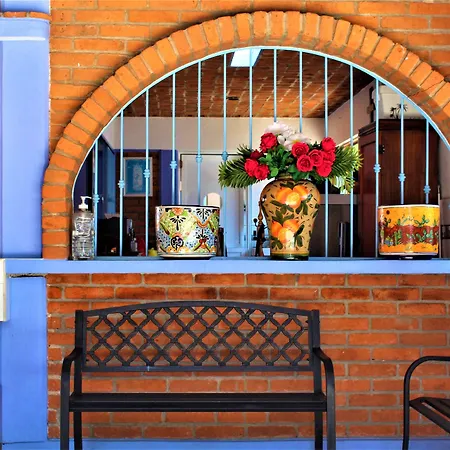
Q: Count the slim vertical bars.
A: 14